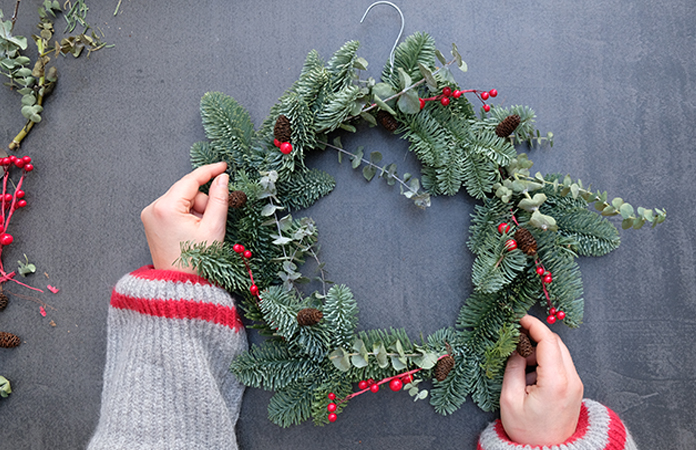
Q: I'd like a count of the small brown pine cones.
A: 10